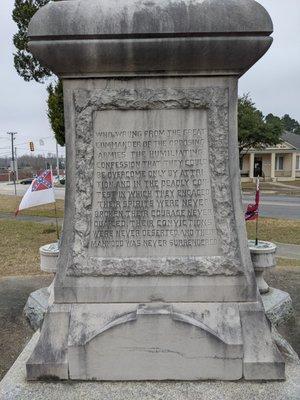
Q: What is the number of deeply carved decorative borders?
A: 1